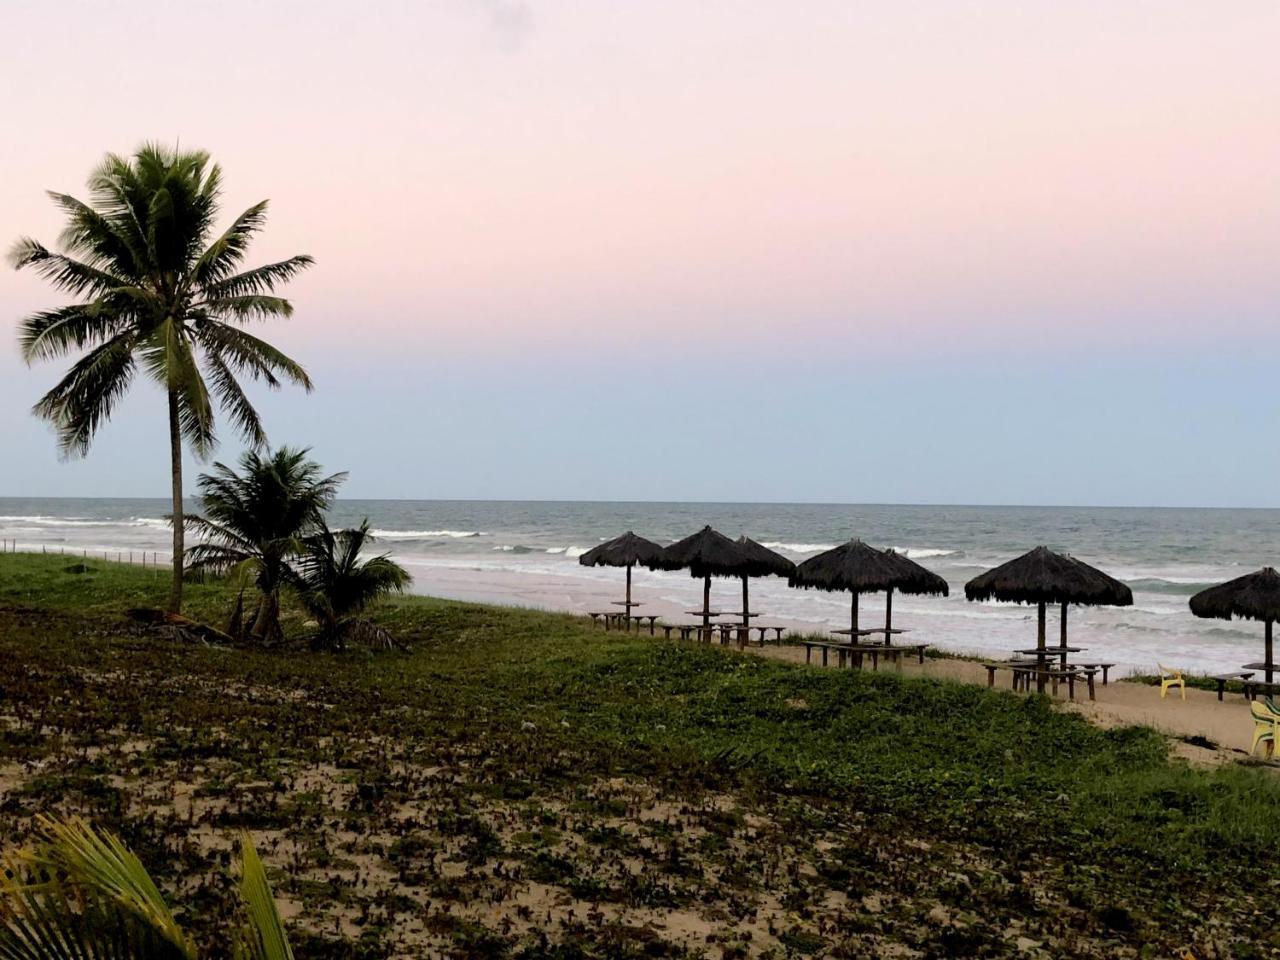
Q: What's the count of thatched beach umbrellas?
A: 8